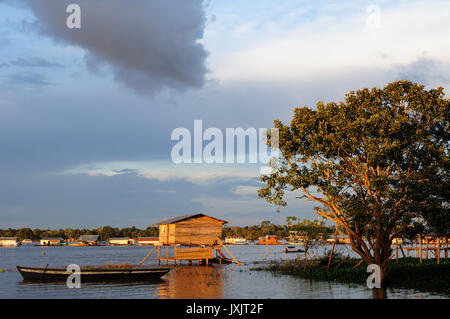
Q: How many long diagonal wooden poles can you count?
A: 2